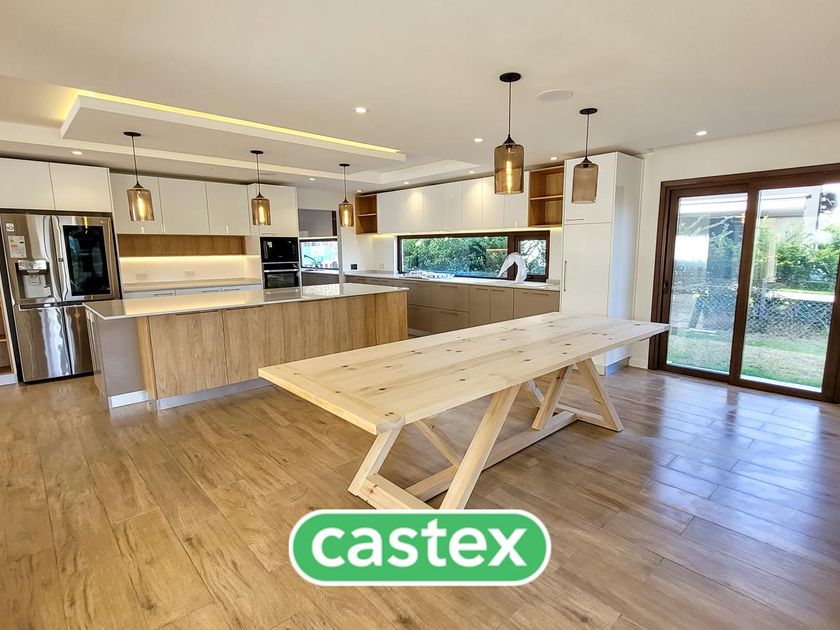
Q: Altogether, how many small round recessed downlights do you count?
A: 9